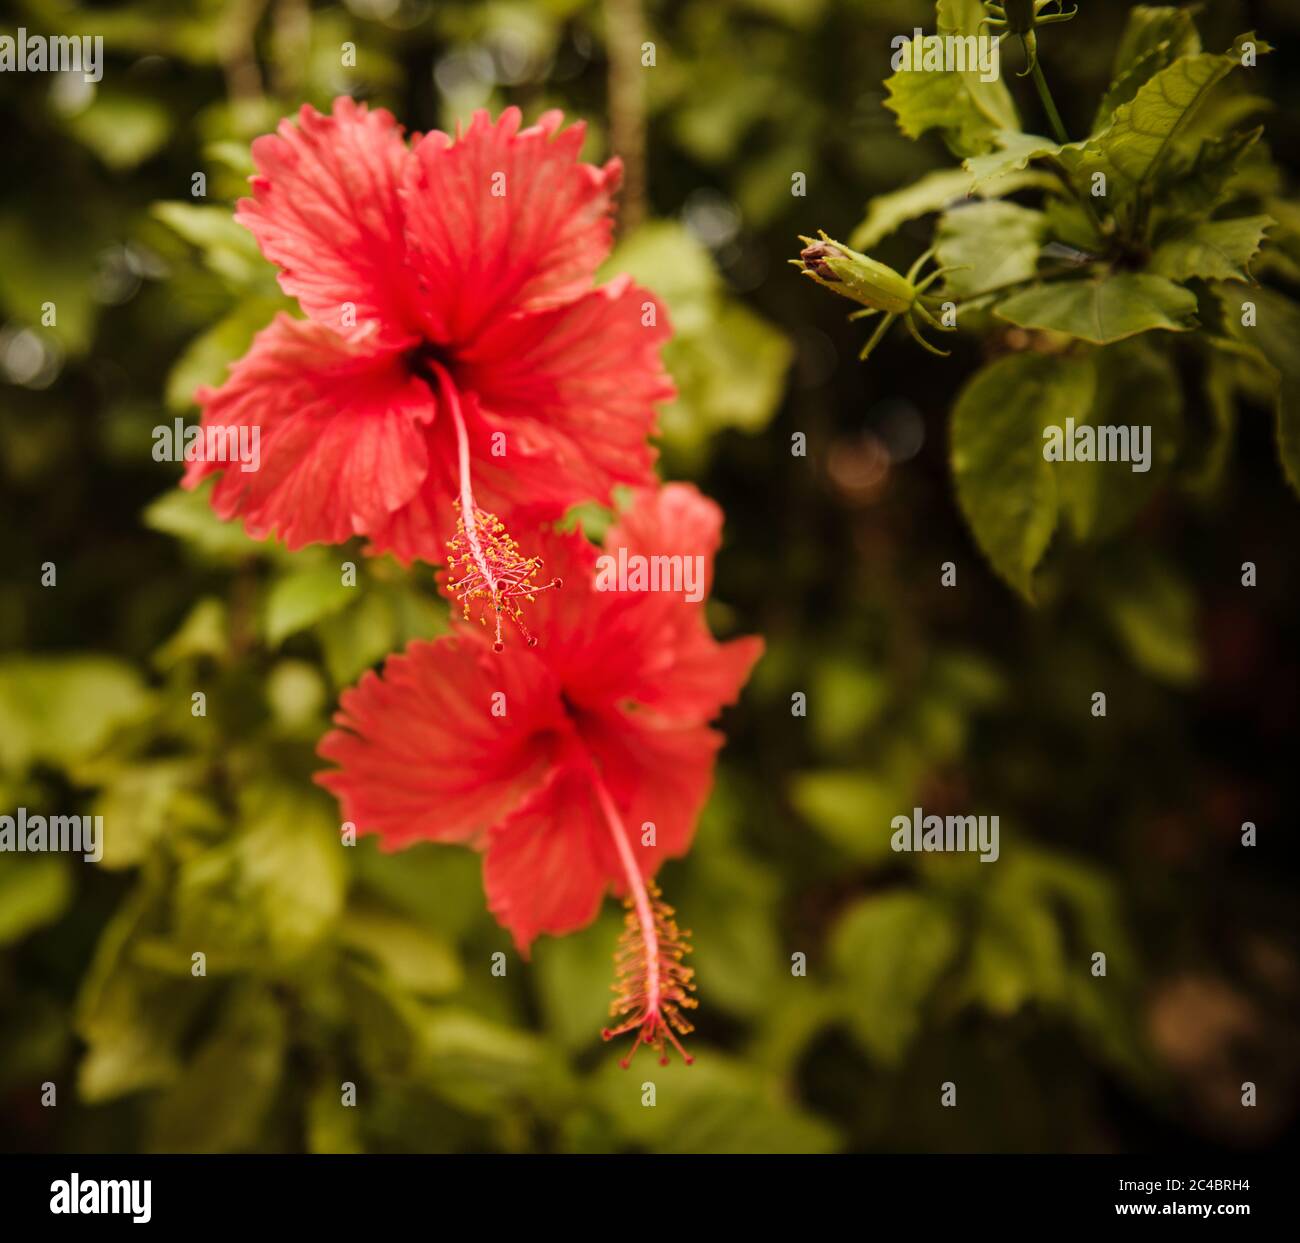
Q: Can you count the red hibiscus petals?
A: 10